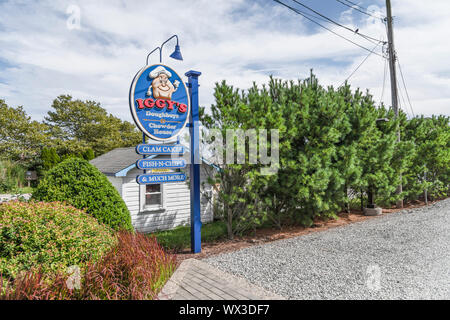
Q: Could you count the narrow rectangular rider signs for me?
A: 3